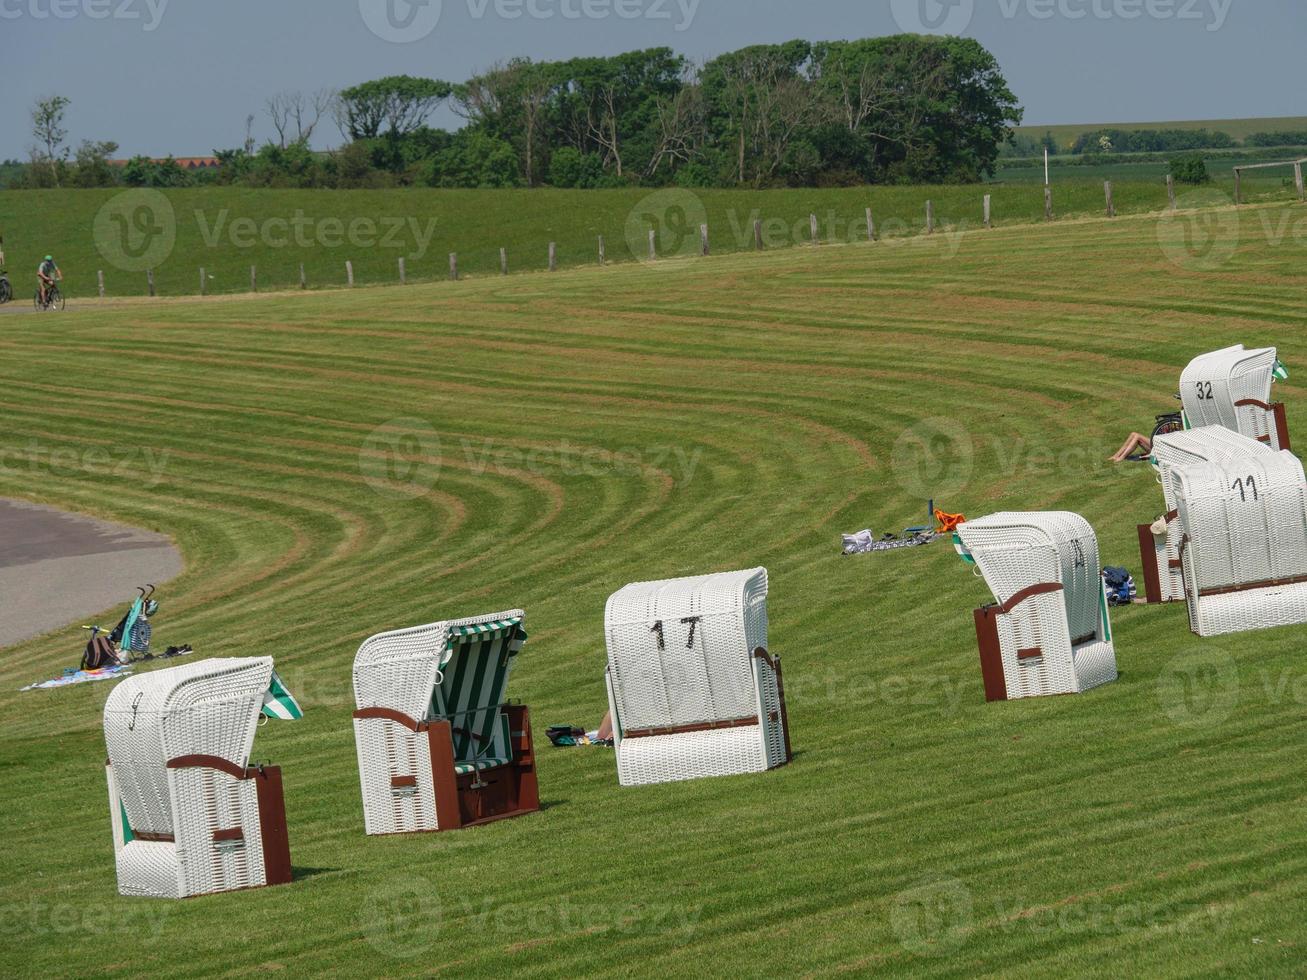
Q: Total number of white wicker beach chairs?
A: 7